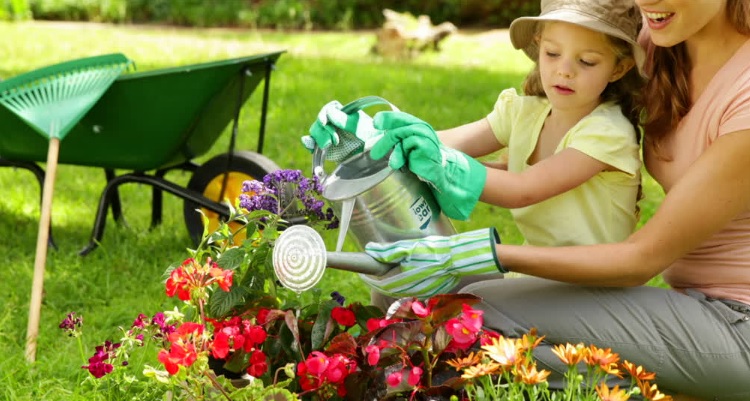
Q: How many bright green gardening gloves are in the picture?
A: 2